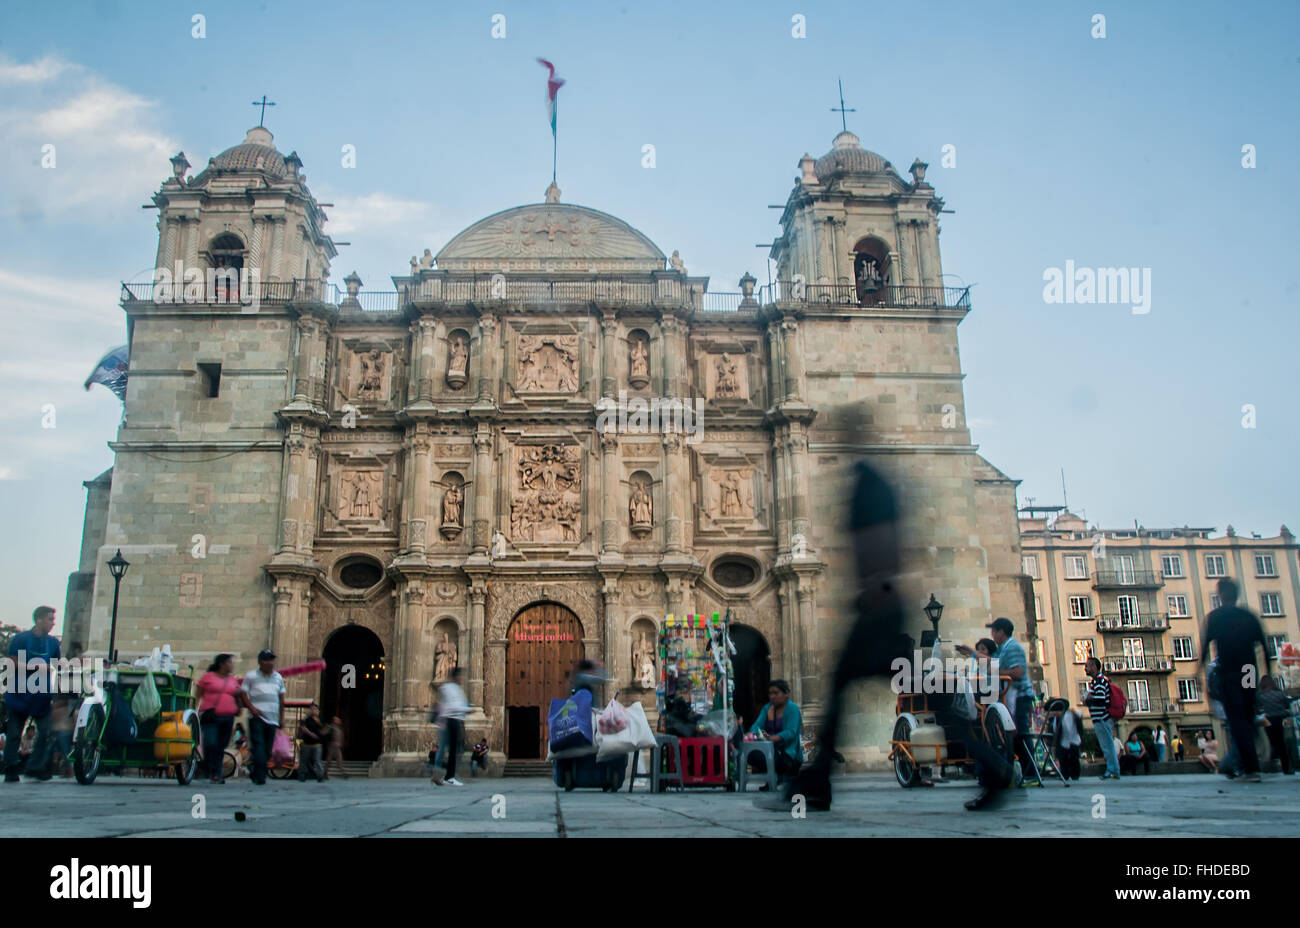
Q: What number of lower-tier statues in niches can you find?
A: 2